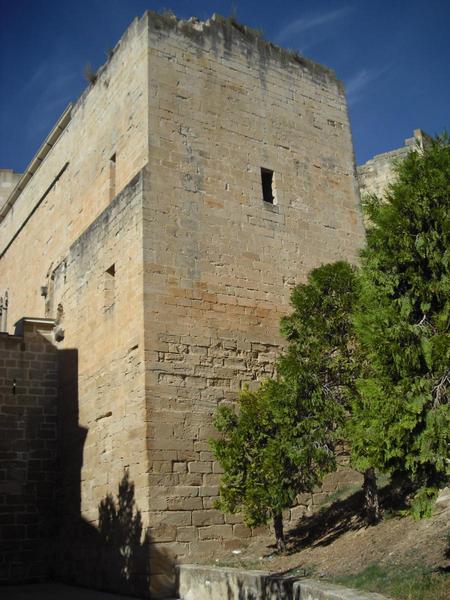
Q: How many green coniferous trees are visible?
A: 3